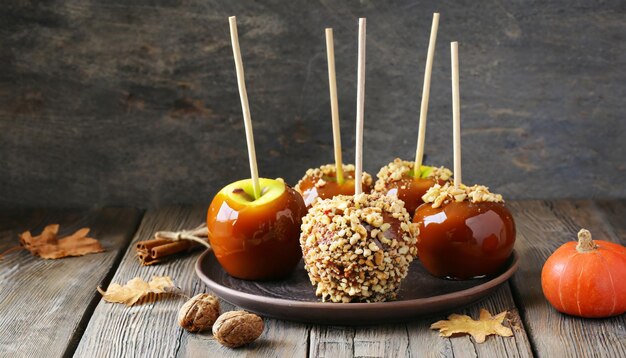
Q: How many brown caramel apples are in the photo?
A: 5